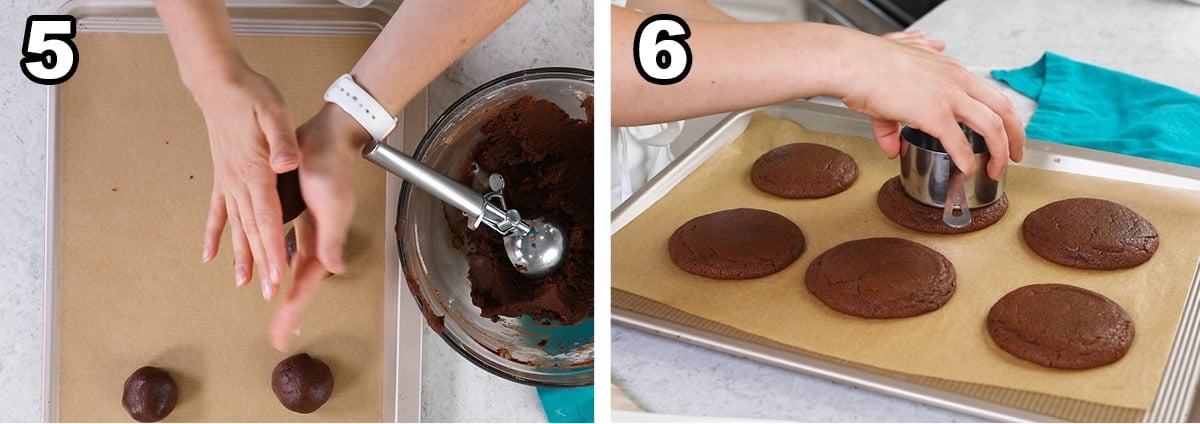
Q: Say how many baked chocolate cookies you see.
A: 6